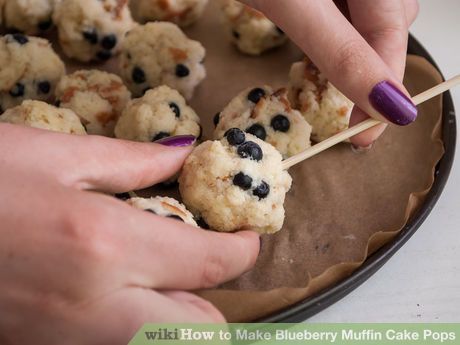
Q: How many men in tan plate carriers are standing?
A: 0